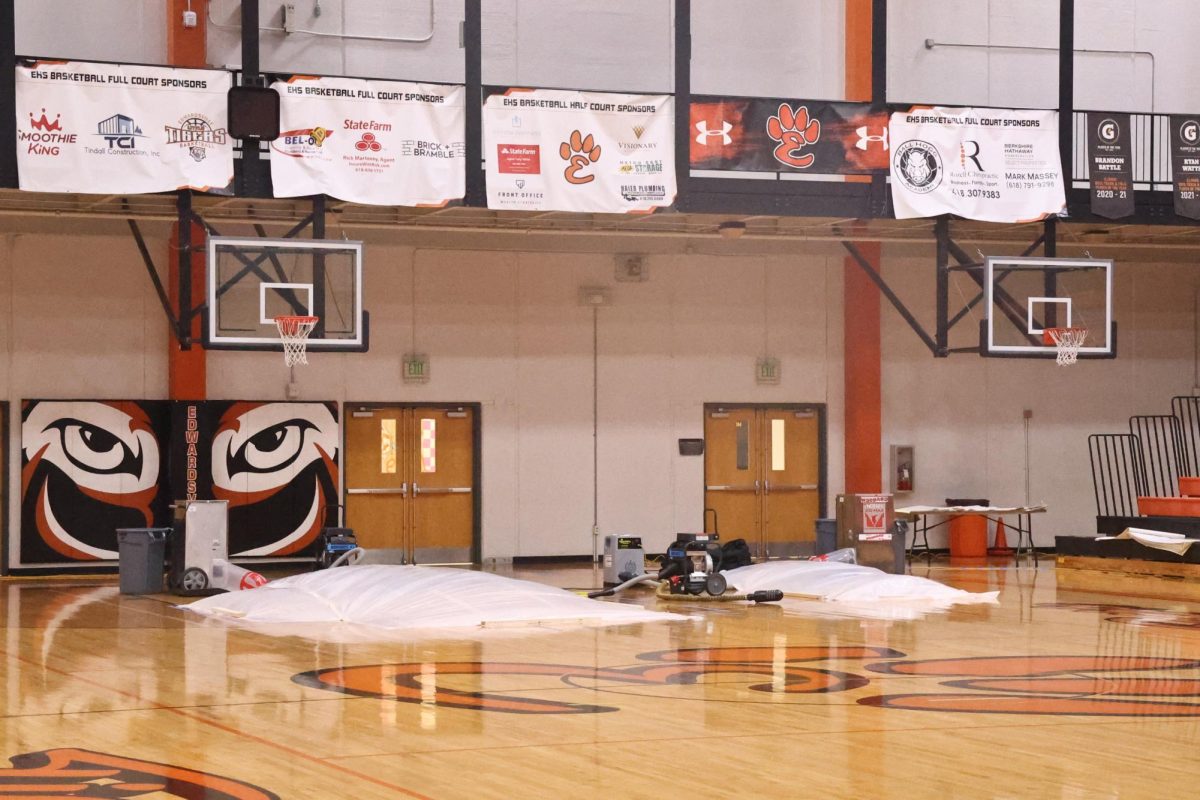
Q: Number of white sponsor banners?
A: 4